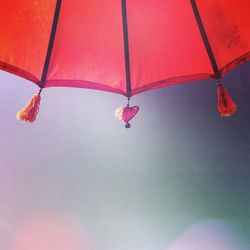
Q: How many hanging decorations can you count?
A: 3